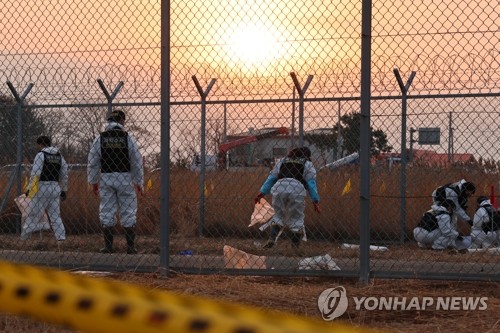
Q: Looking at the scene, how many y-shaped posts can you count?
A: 5